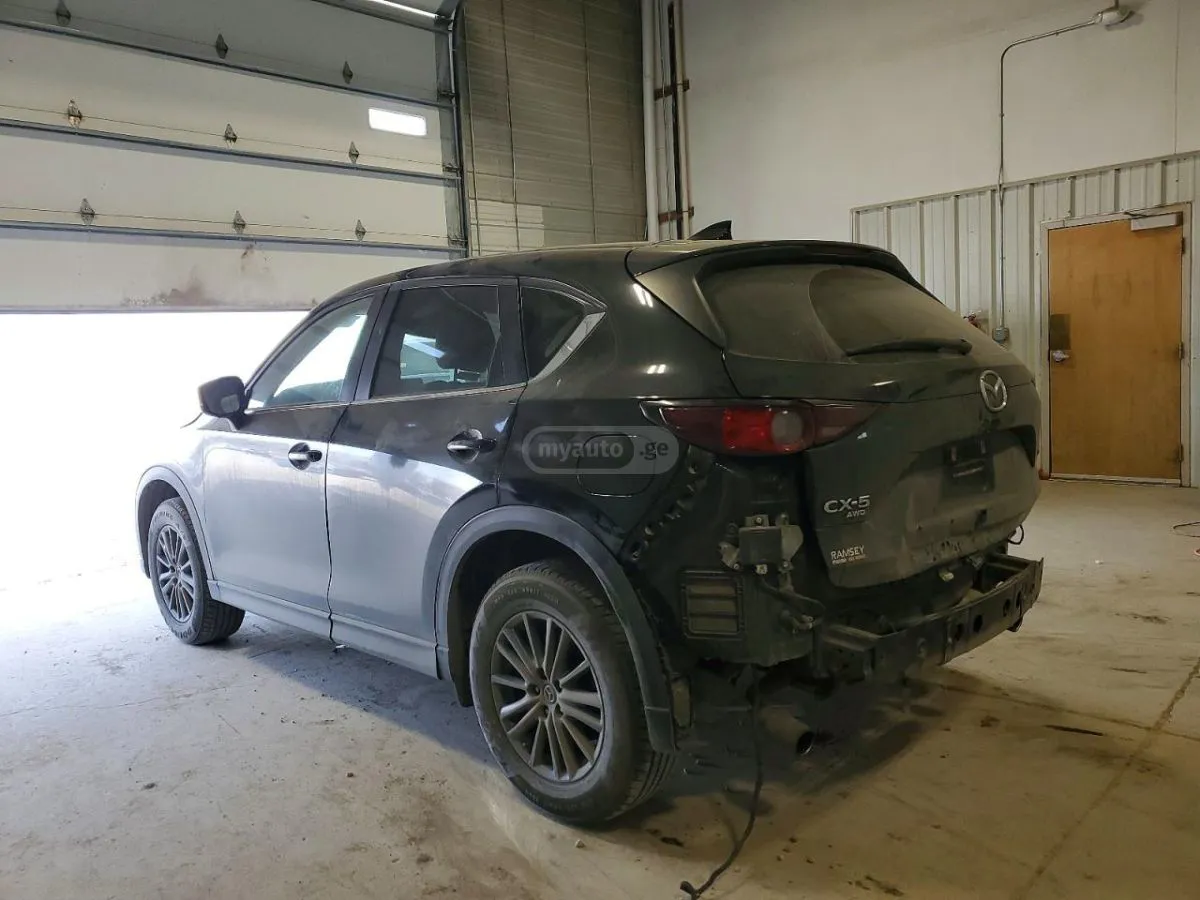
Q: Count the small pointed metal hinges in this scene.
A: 9